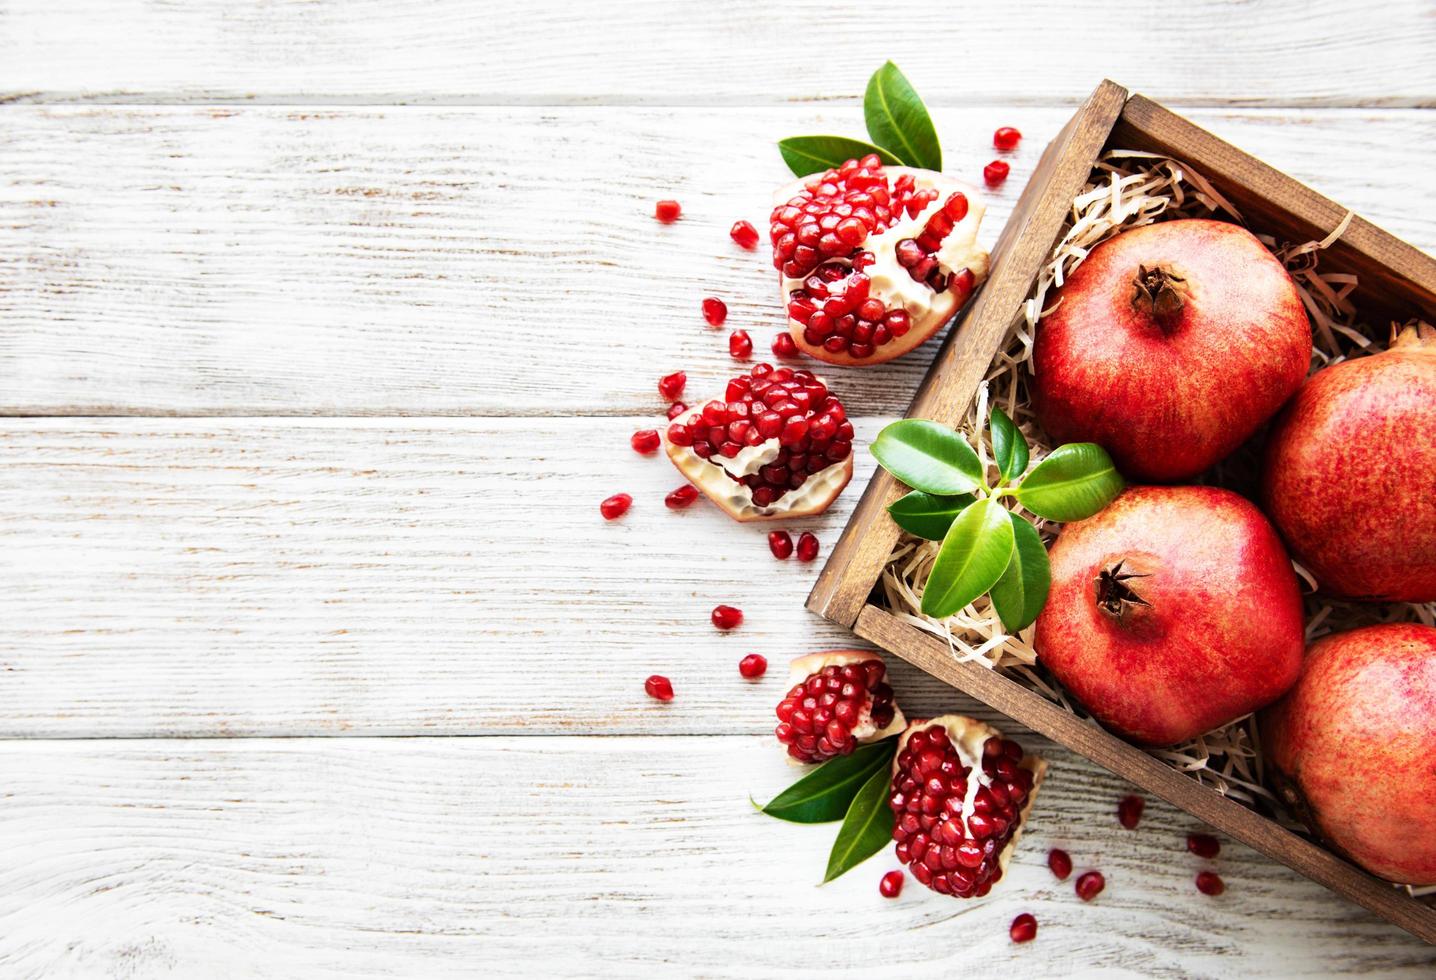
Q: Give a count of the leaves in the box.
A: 6